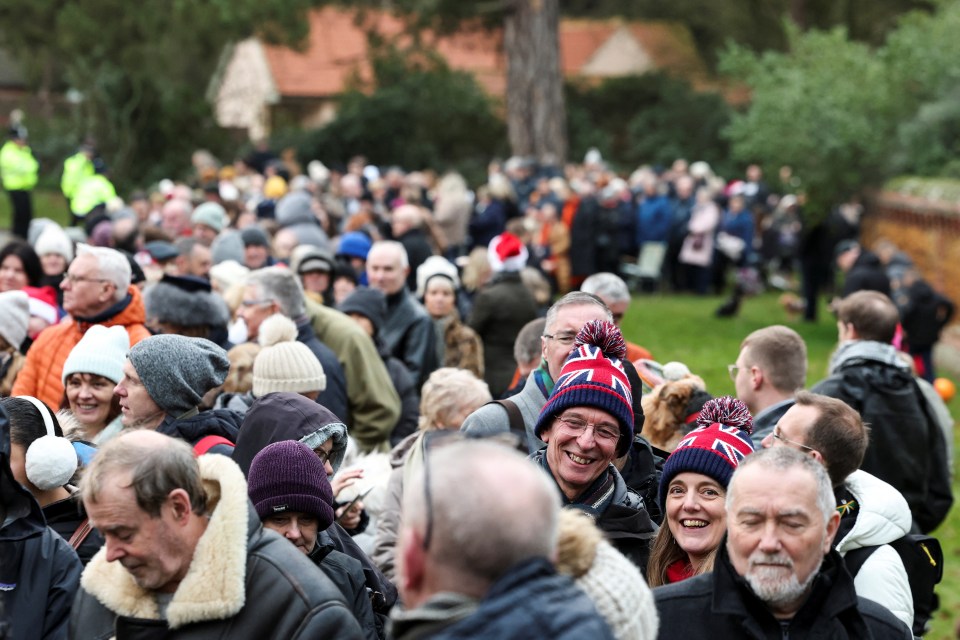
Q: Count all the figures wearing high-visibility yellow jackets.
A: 3